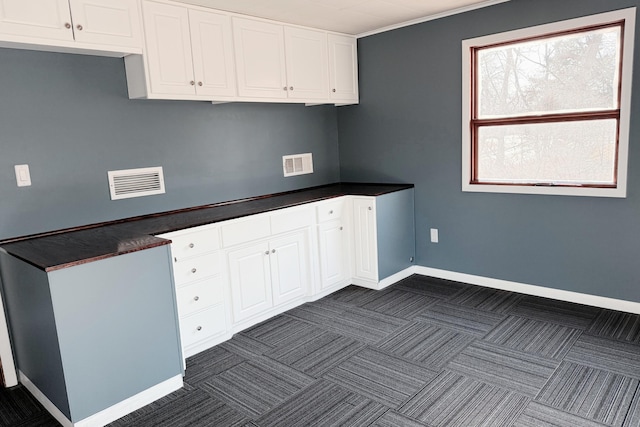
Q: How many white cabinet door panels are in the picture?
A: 11